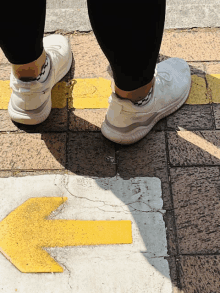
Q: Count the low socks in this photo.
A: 2